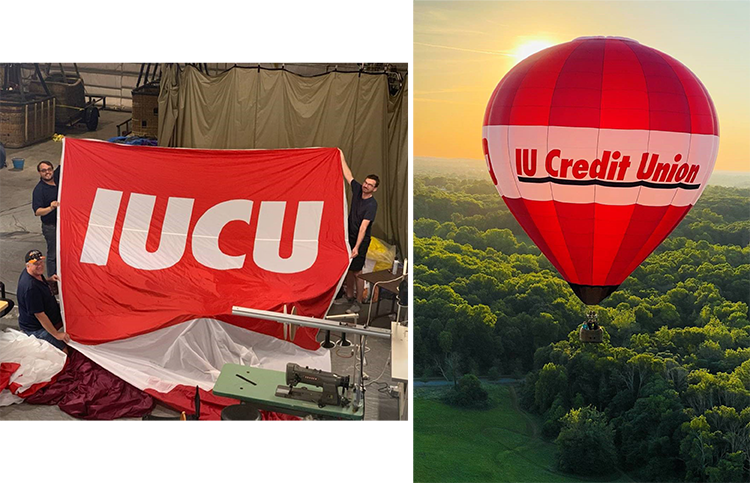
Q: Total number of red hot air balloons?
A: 1